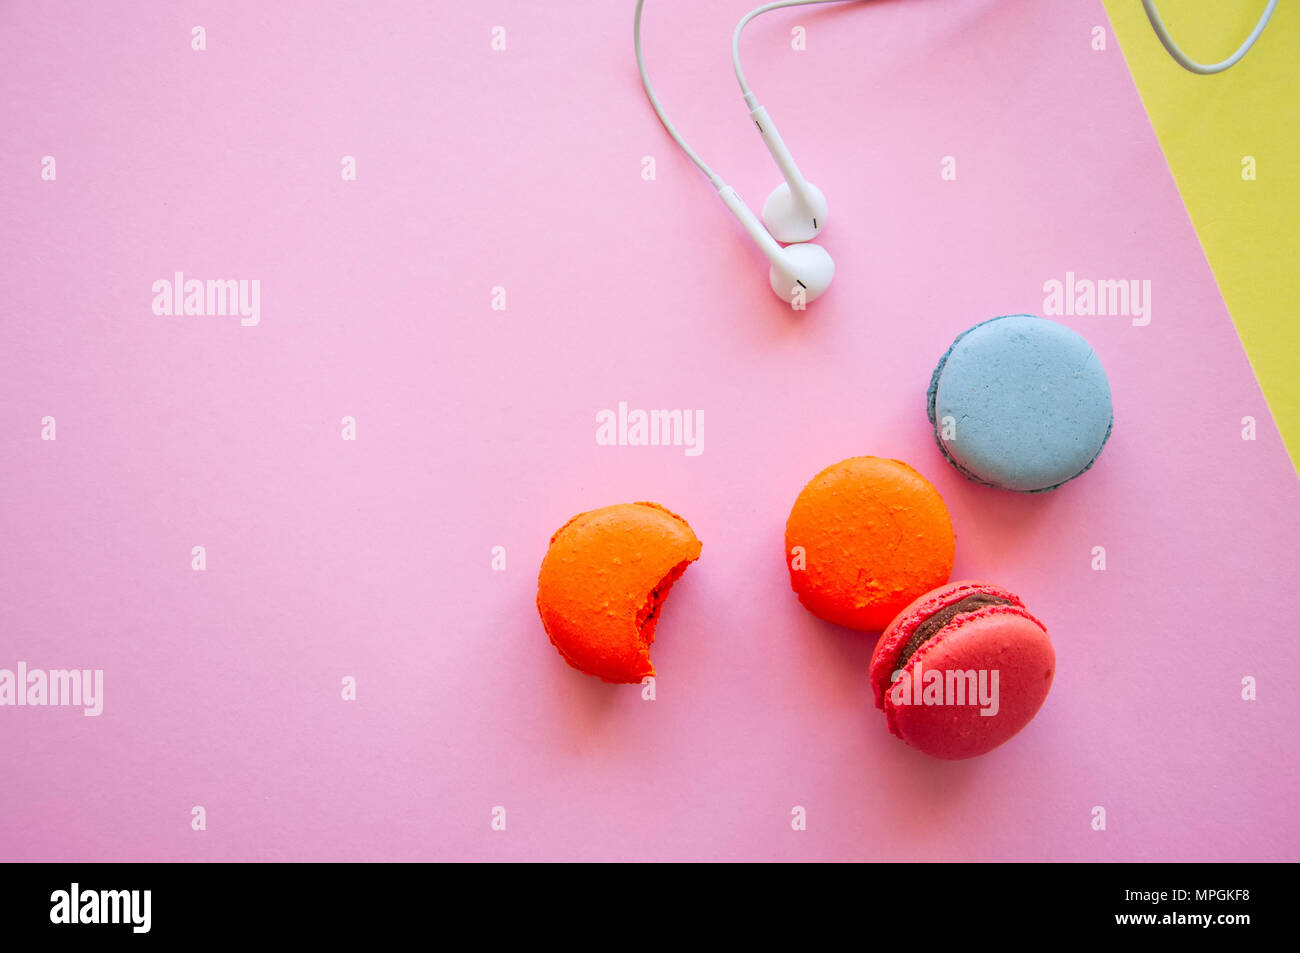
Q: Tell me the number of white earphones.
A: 2